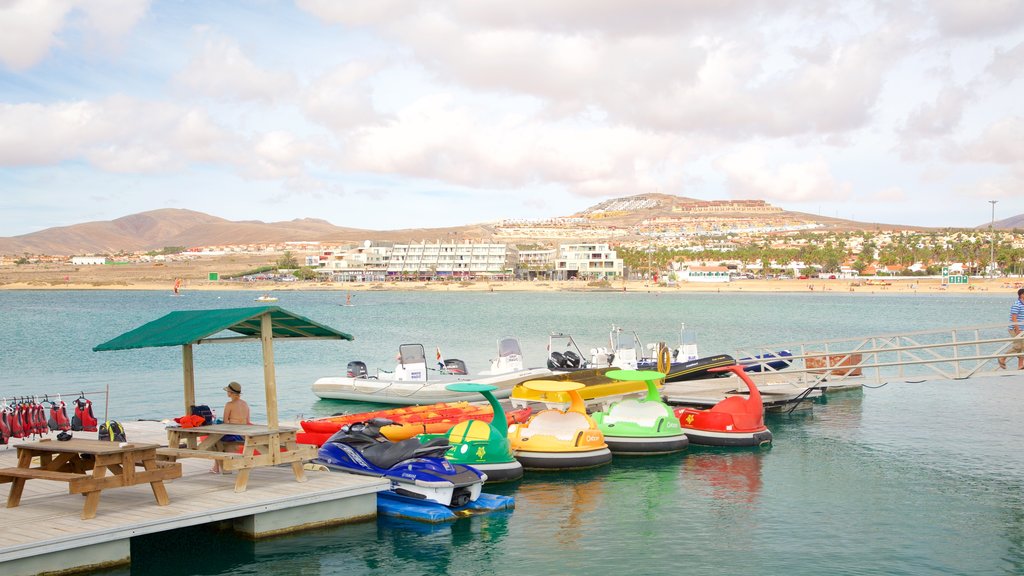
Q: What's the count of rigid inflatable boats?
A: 4